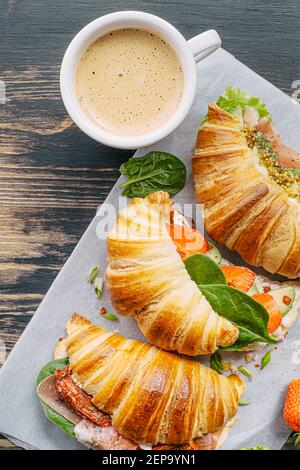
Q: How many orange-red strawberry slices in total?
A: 3